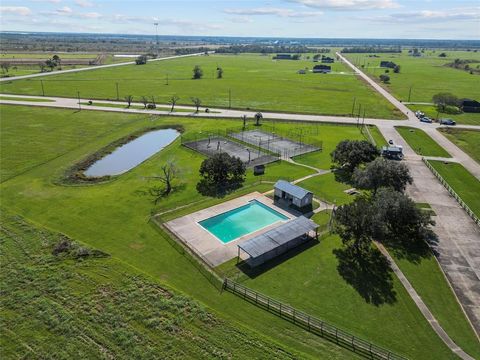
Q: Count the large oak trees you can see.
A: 5